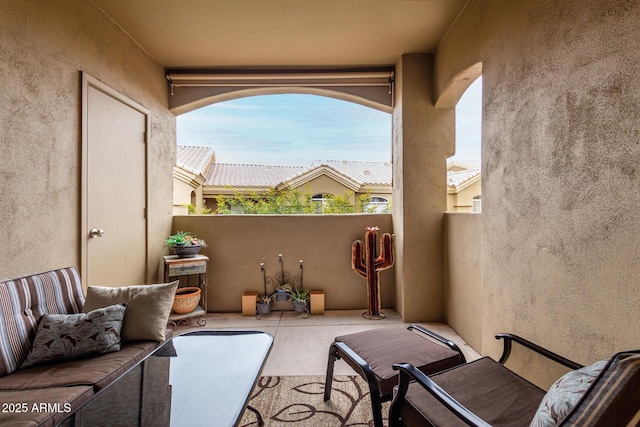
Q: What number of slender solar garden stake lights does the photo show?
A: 3